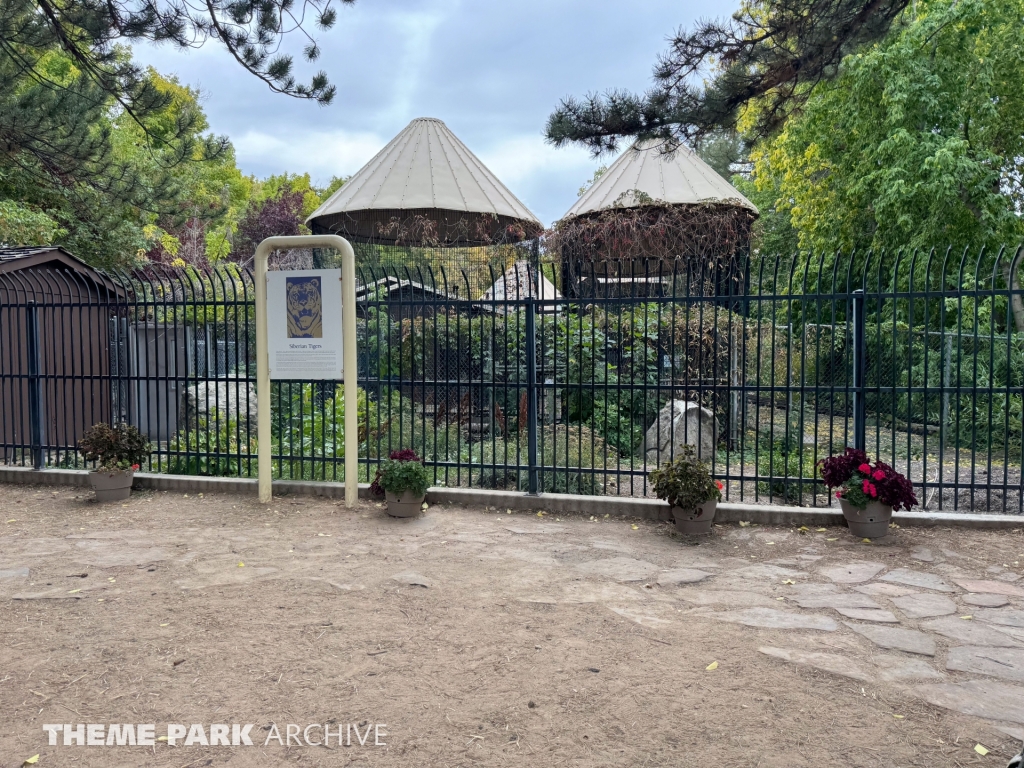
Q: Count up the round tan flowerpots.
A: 4